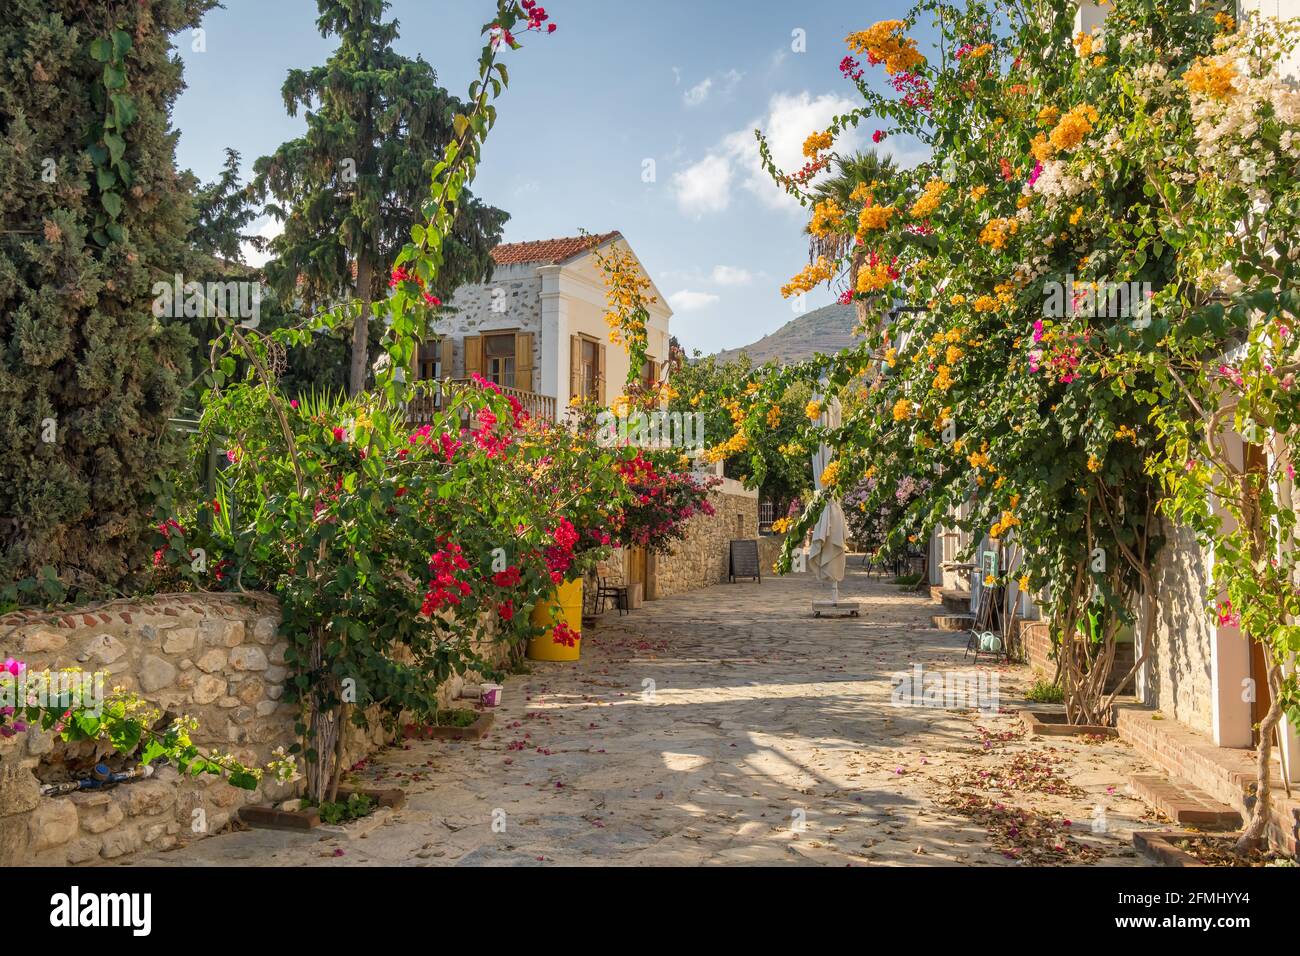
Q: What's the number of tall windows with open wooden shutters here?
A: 4